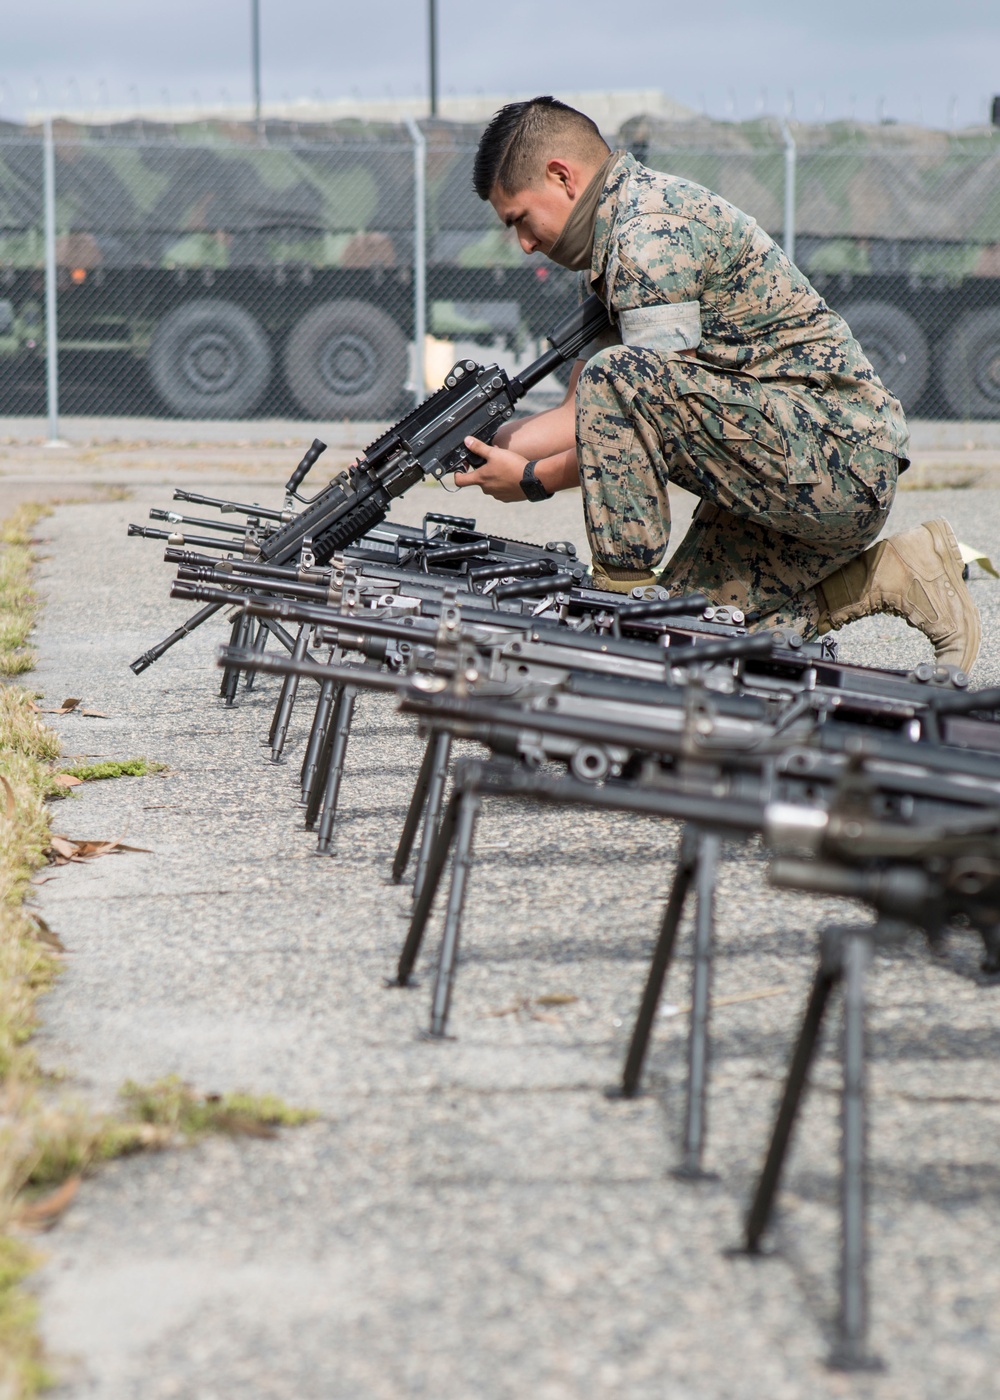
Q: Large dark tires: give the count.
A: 4